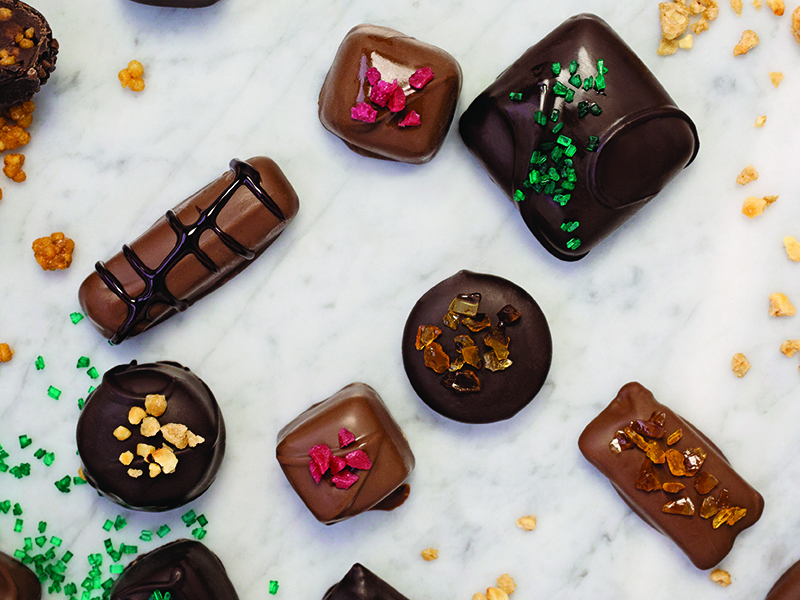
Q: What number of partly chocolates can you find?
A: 6